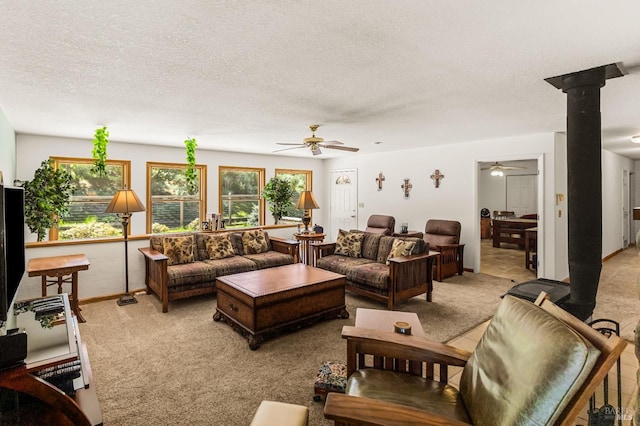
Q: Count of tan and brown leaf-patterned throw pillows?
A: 5